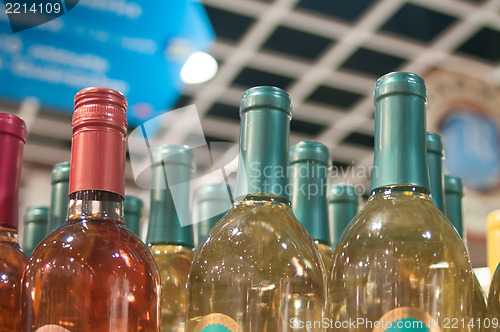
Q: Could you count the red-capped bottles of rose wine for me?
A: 2